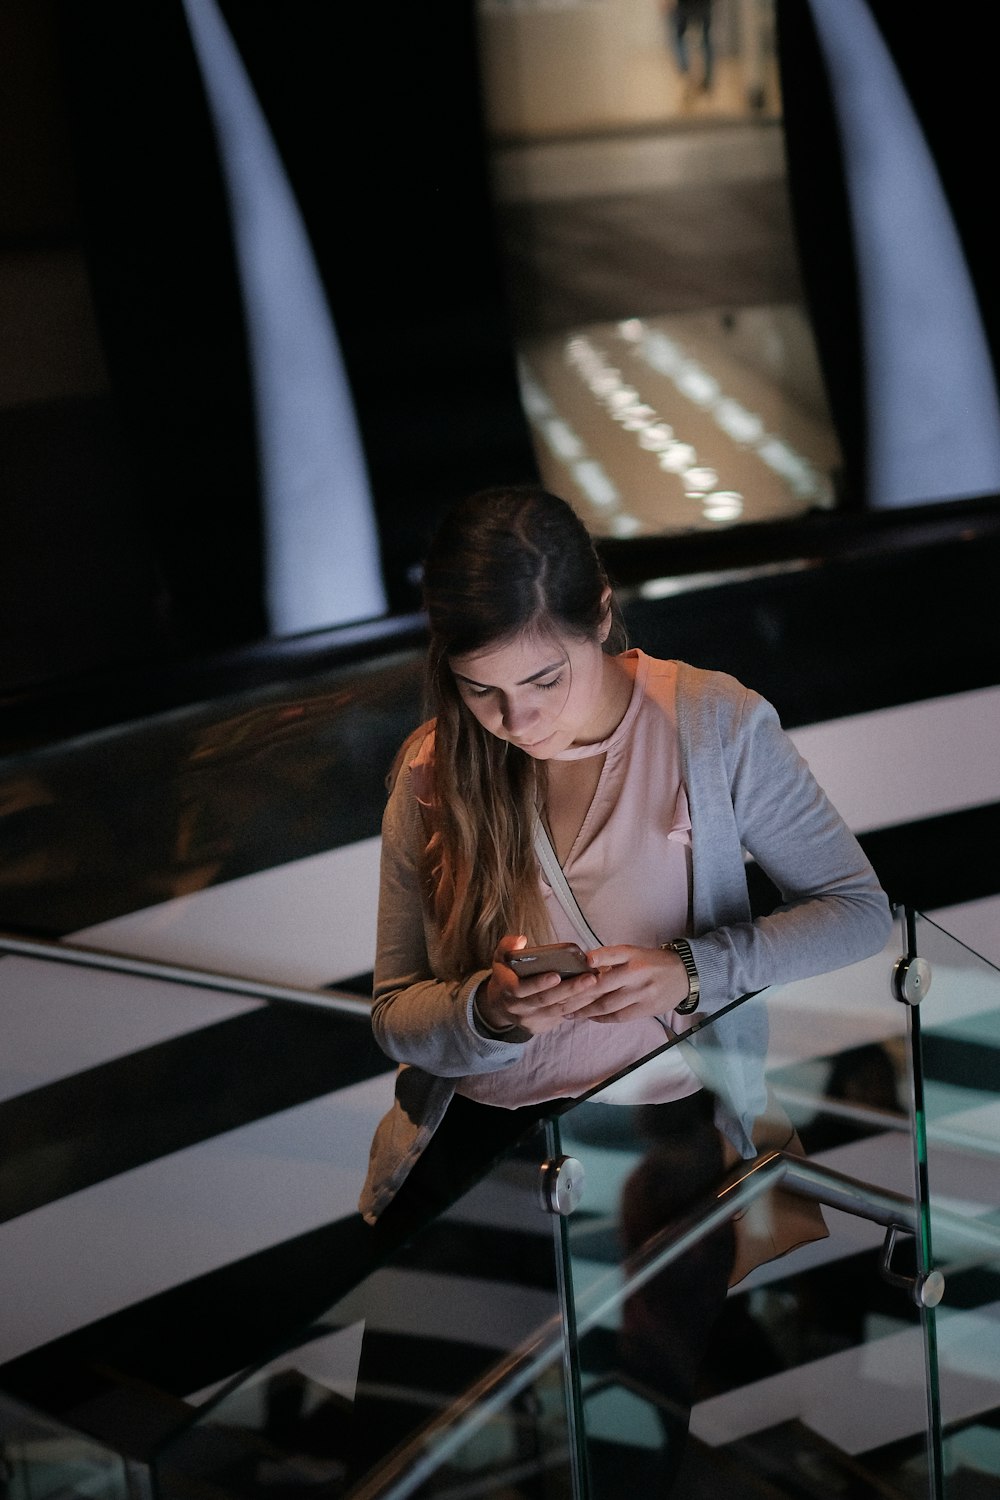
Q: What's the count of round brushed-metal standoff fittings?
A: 3